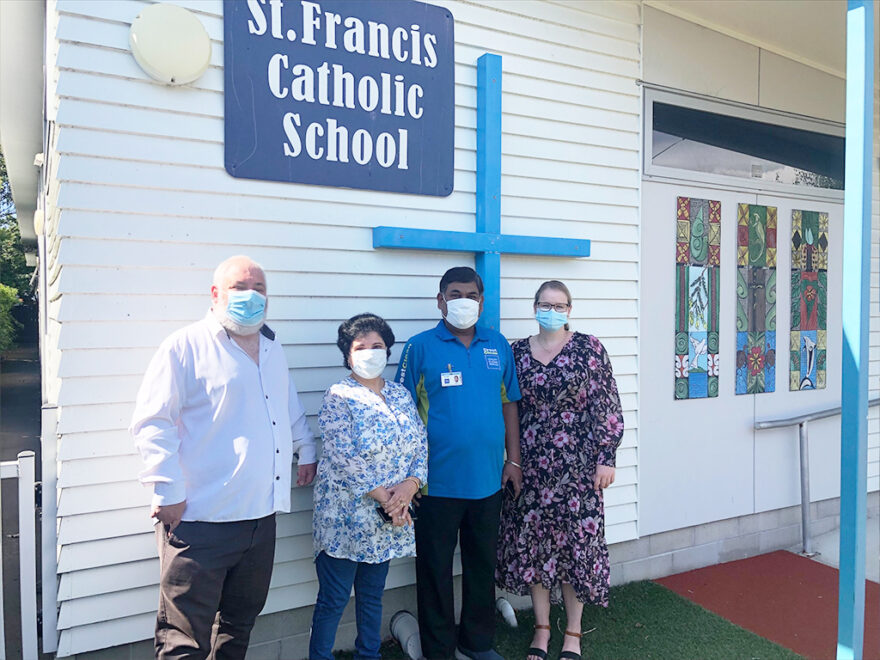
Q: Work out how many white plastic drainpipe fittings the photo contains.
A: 2